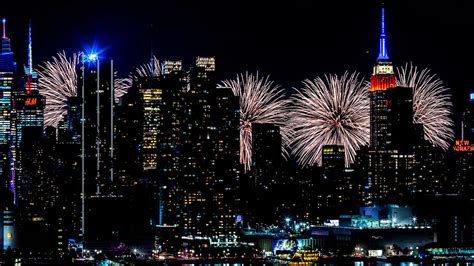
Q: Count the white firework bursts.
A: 5